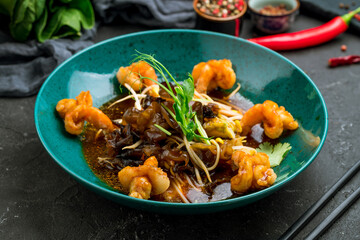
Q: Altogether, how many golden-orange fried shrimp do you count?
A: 6